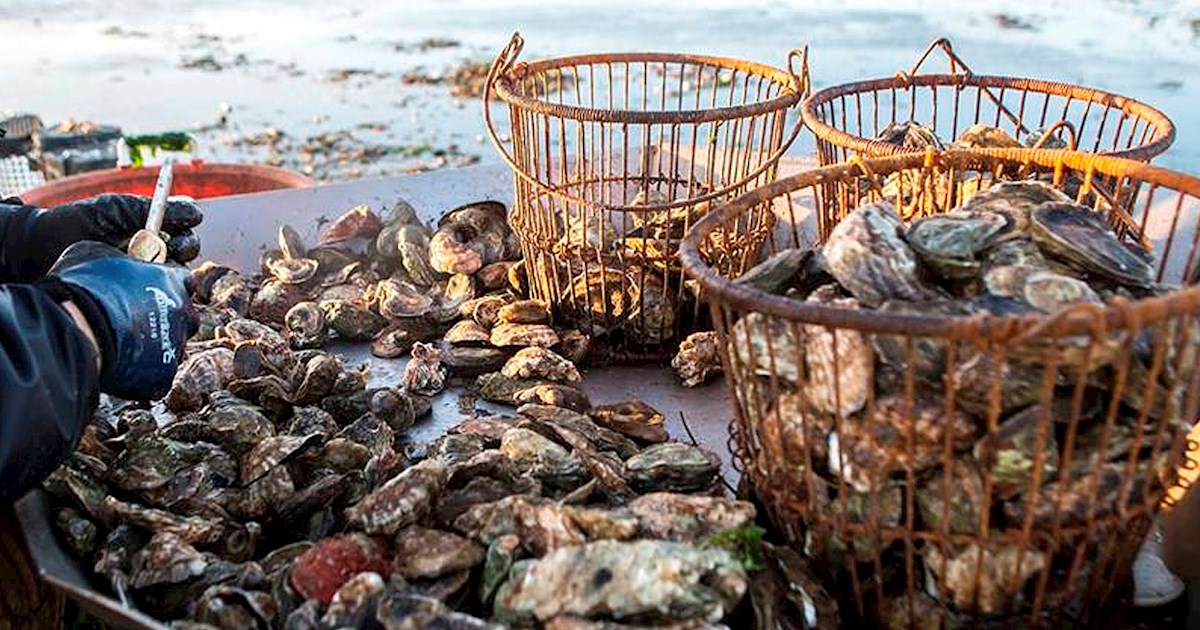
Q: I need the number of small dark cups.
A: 0